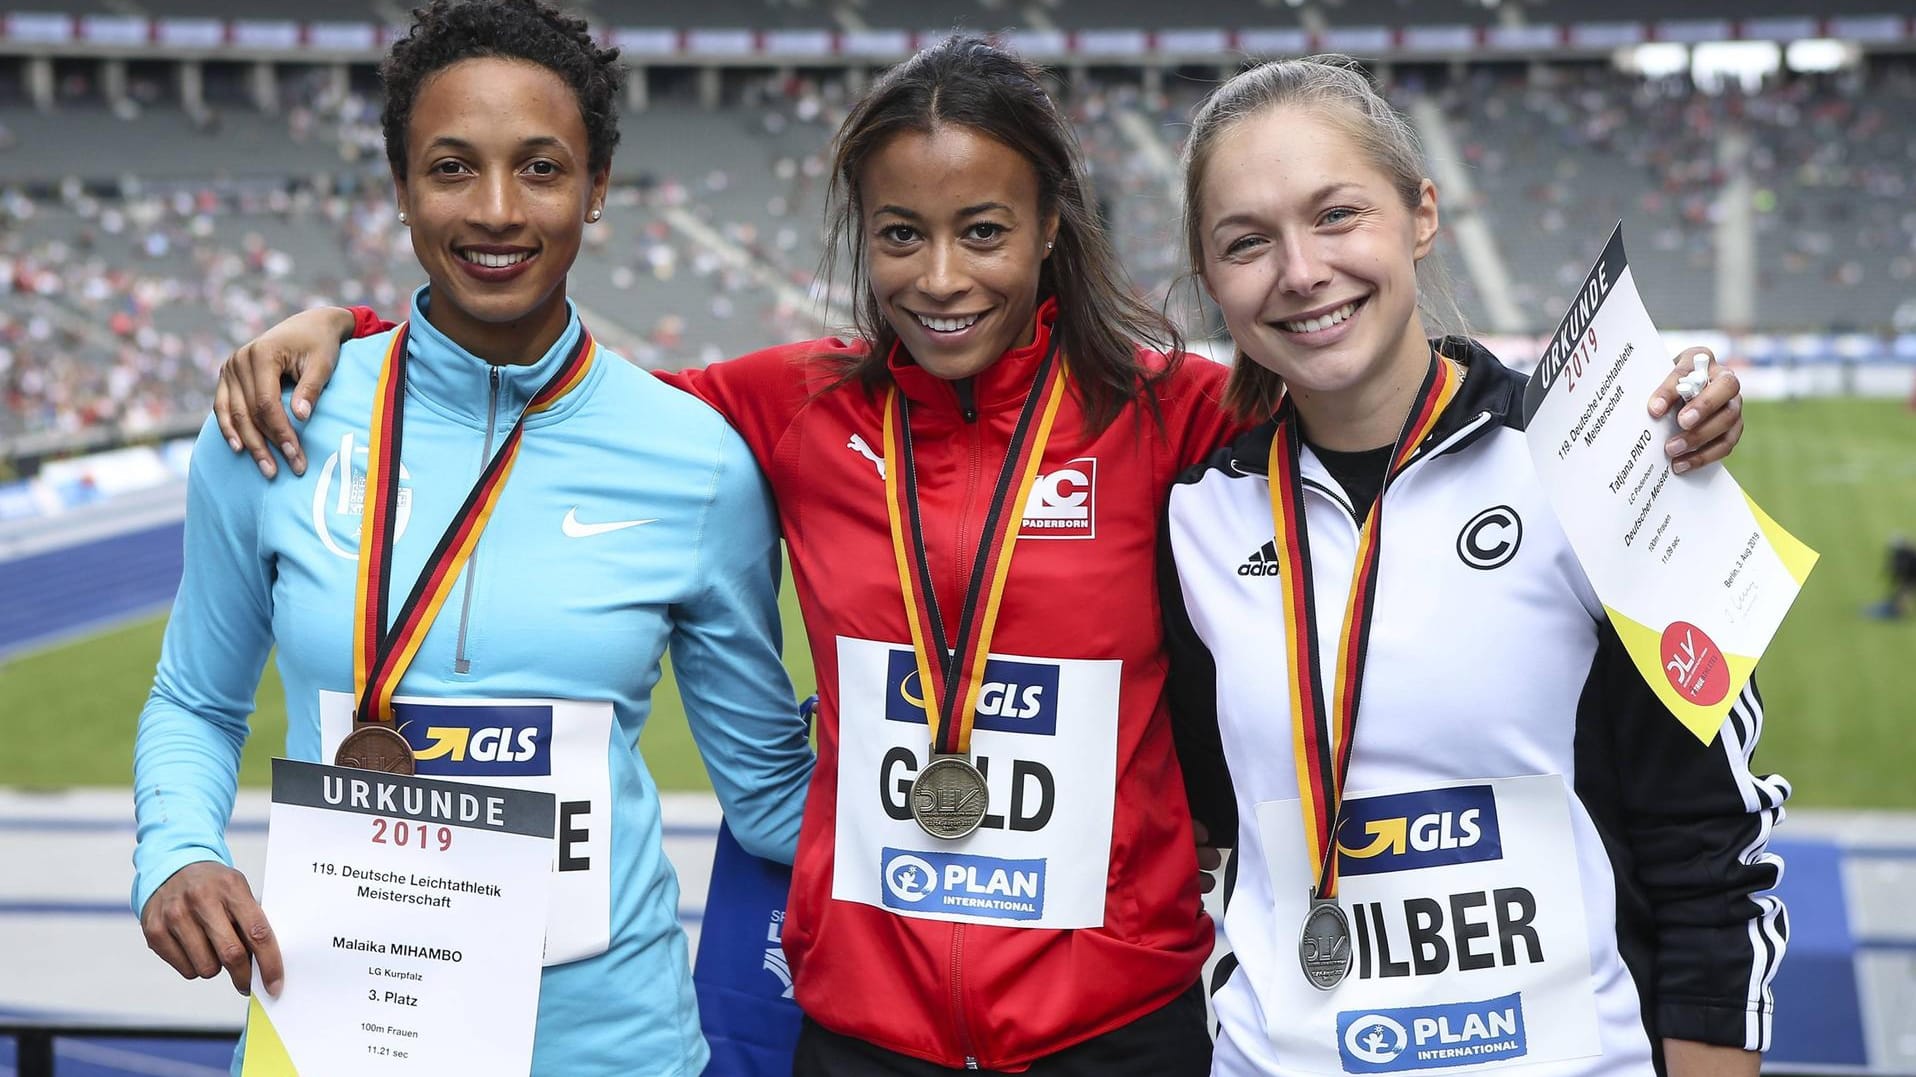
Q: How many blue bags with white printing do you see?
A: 1